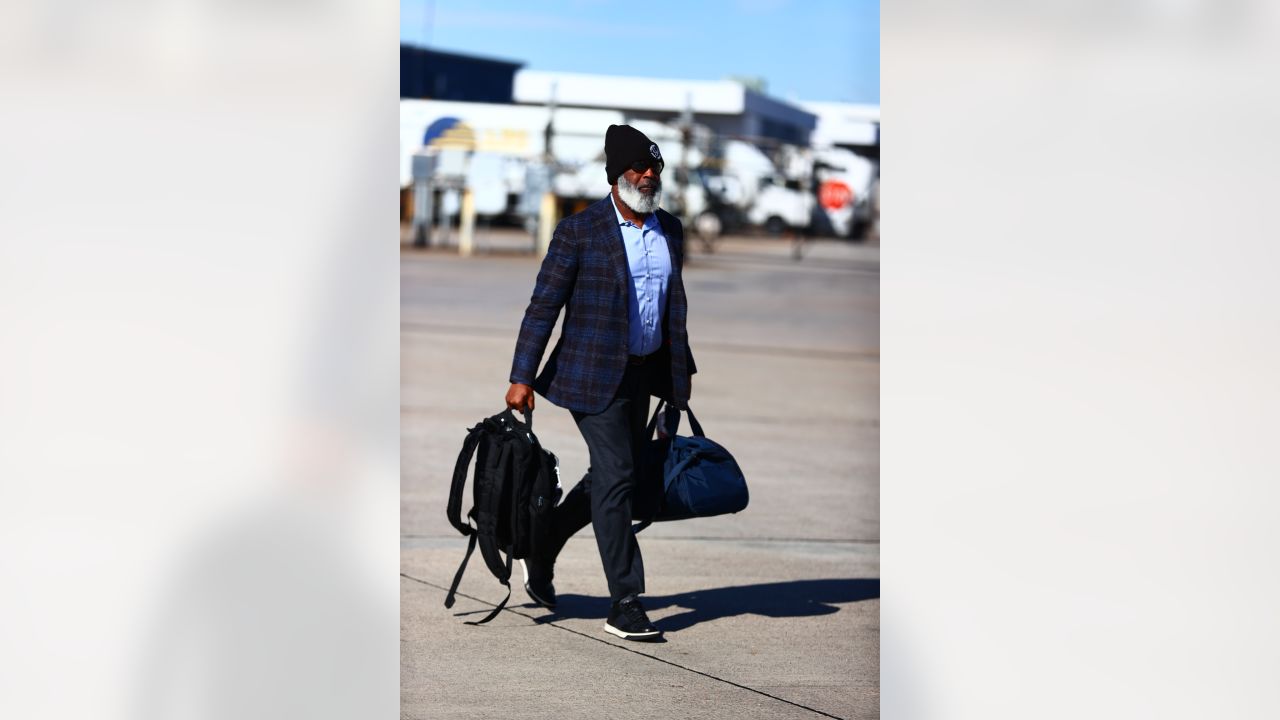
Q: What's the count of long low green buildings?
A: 0